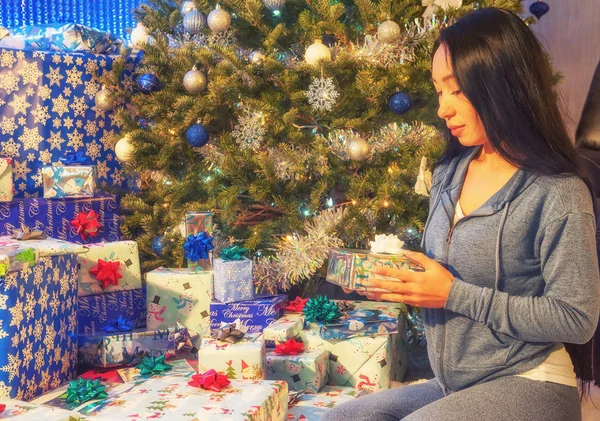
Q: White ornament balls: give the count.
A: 3